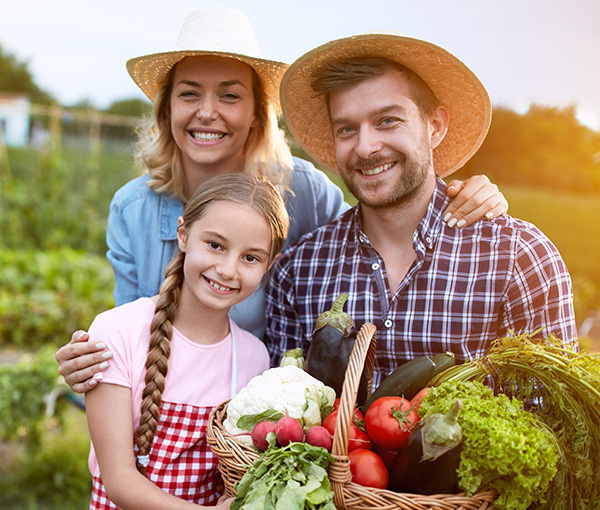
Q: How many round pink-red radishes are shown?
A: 3